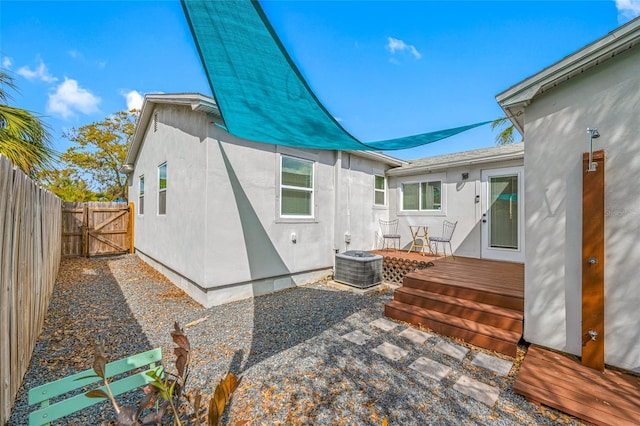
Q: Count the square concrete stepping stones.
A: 8